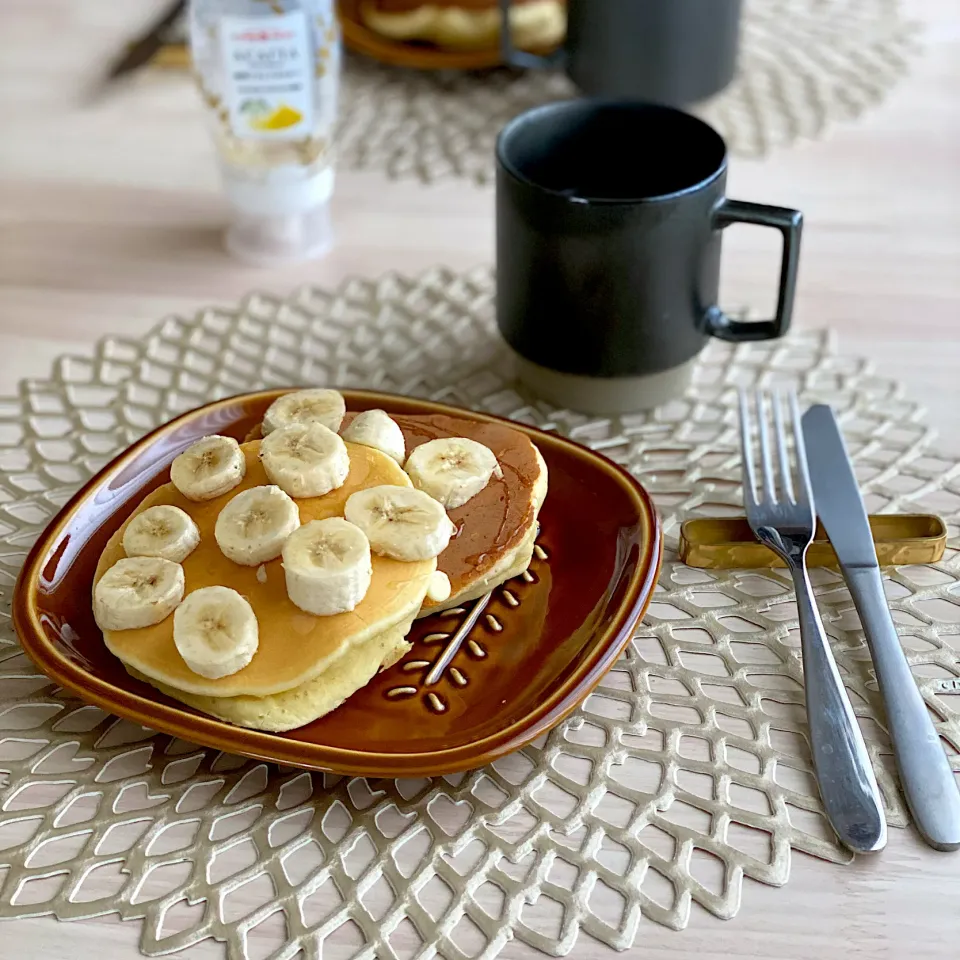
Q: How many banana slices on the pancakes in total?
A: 11